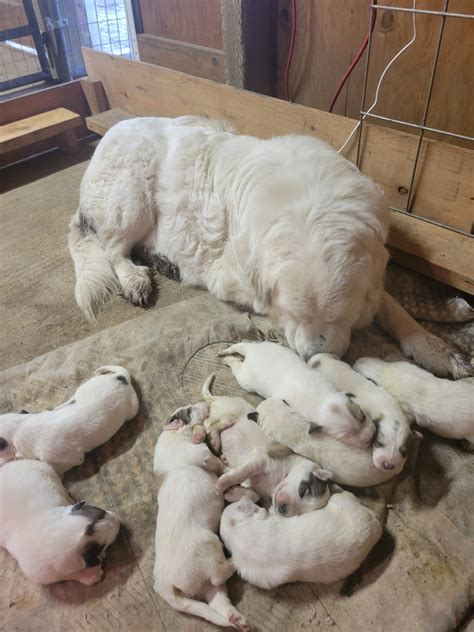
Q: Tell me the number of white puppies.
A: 9